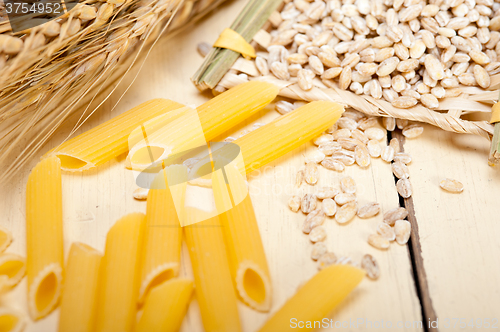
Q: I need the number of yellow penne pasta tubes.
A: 14